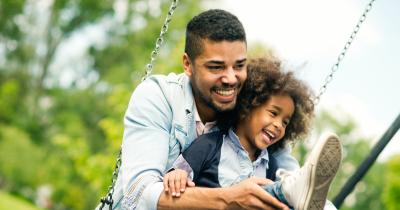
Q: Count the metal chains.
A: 2